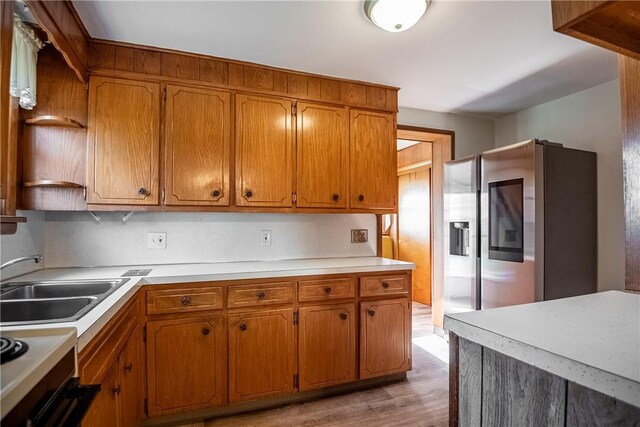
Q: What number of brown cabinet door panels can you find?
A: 11